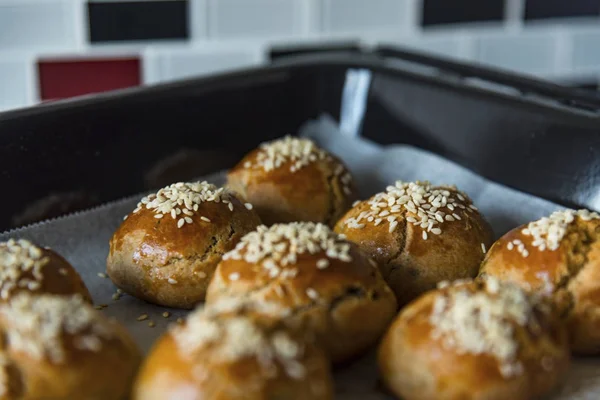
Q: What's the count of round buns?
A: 9